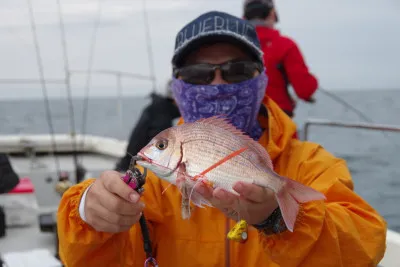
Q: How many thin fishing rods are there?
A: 5